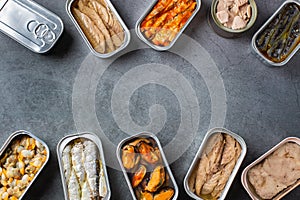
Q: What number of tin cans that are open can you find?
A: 9